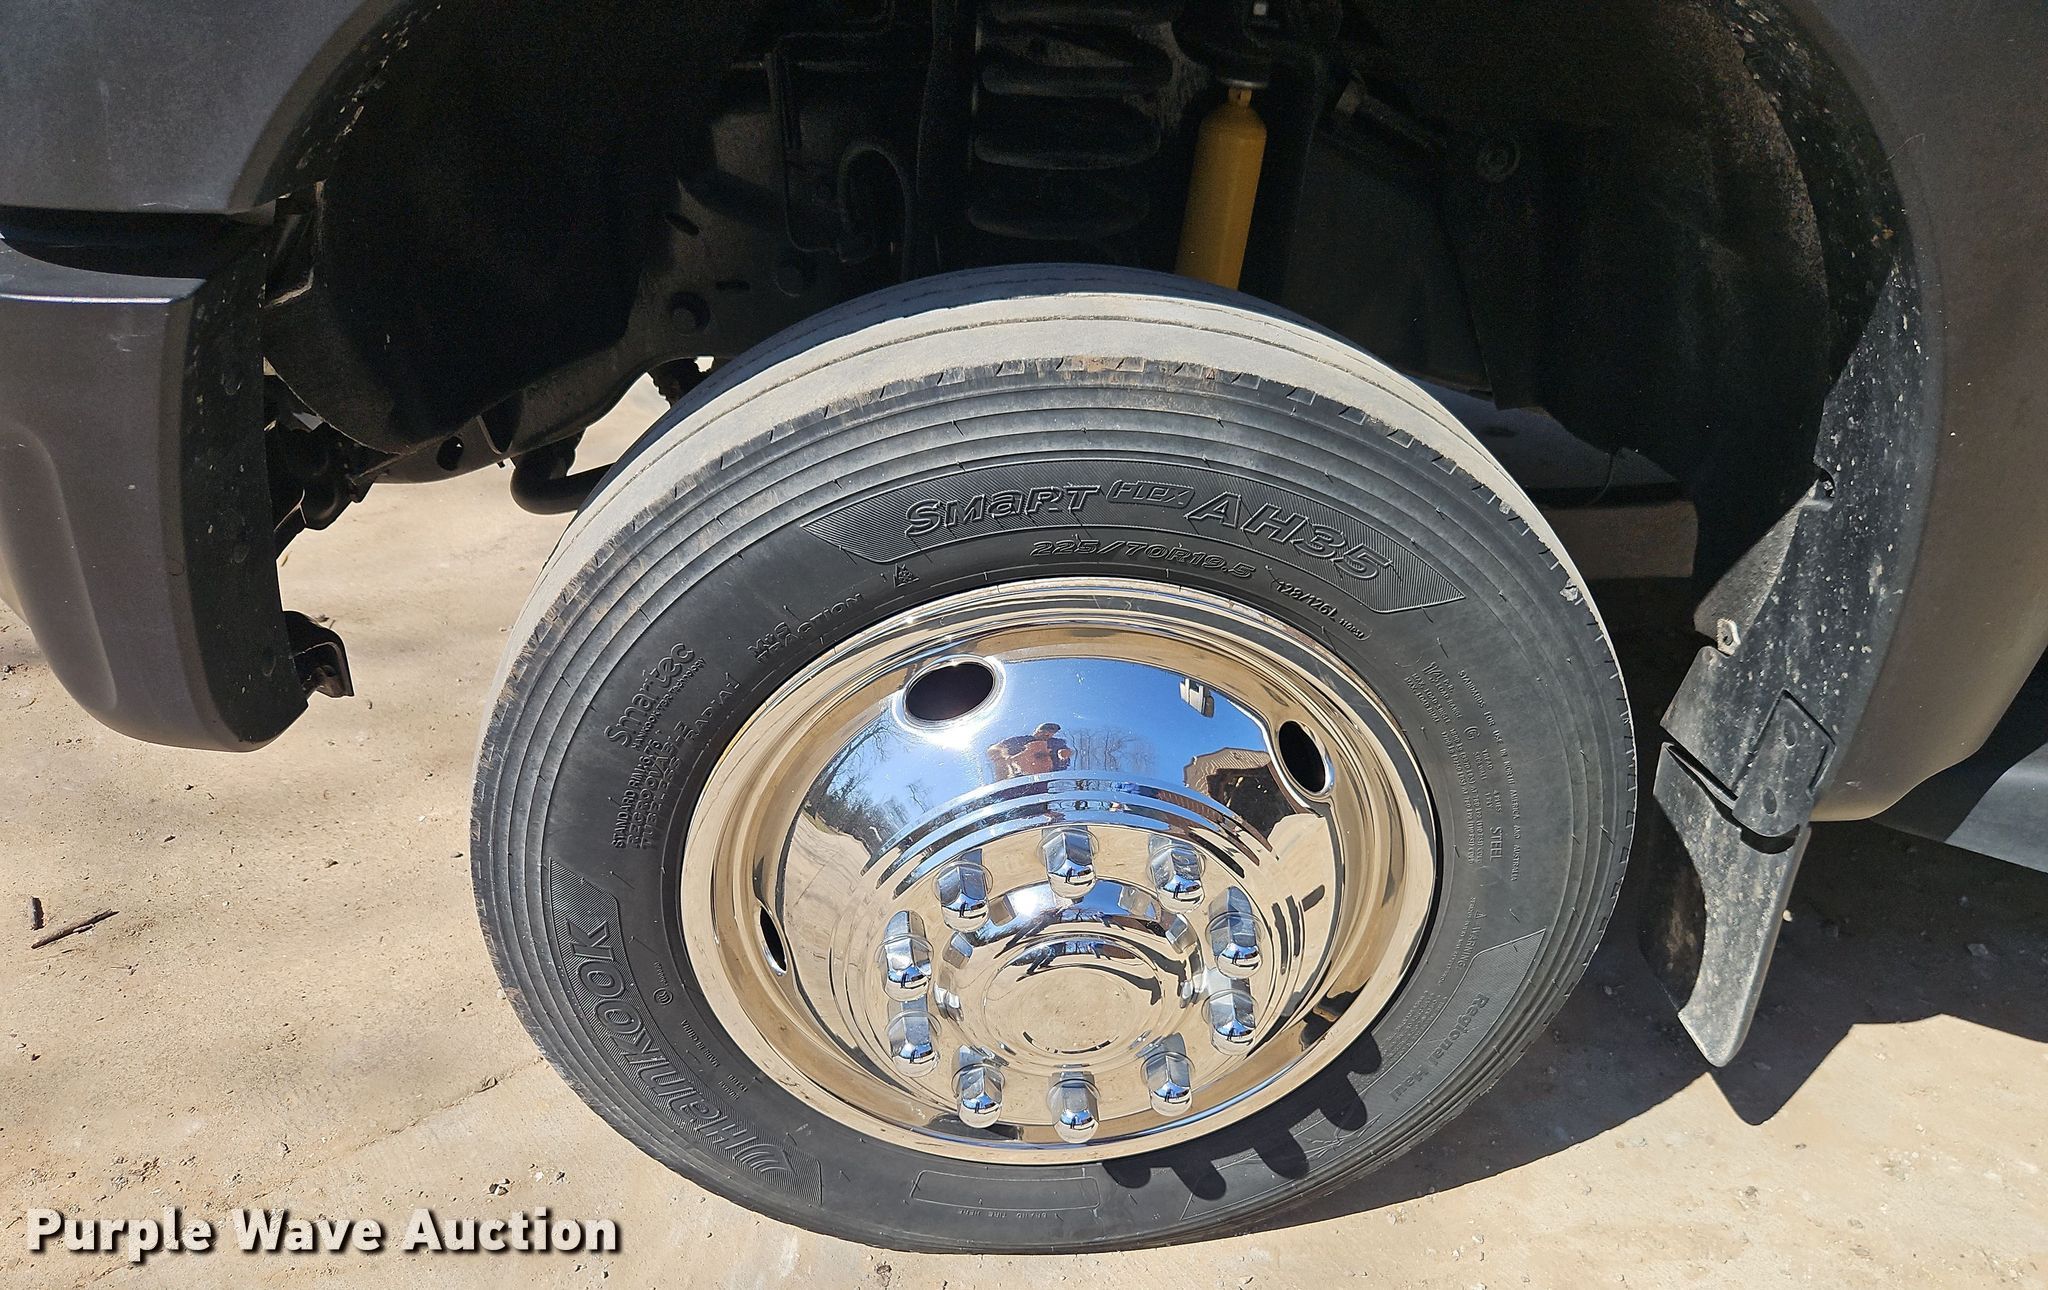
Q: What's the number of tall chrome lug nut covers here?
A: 10